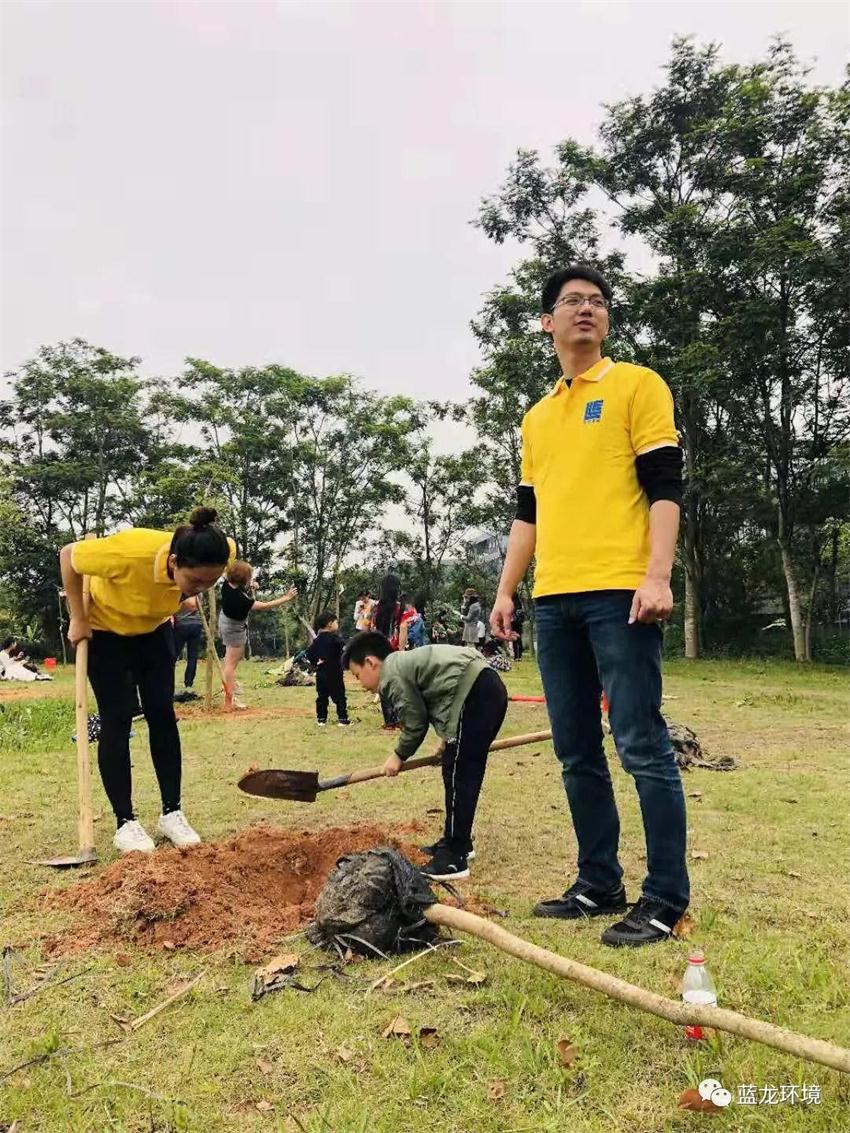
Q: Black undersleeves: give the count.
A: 2